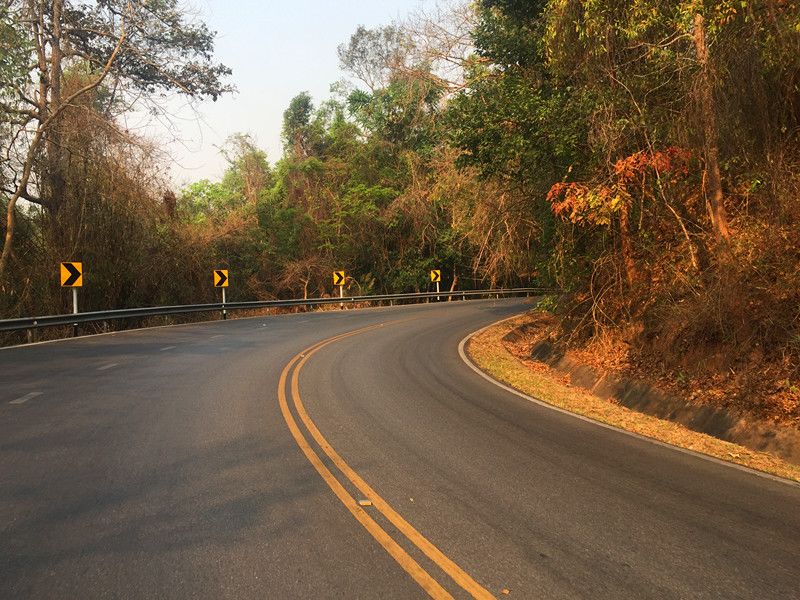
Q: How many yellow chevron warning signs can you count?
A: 4